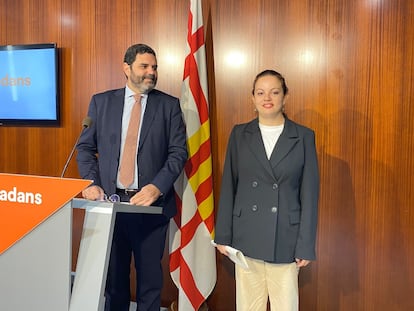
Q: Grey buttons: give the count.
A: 4